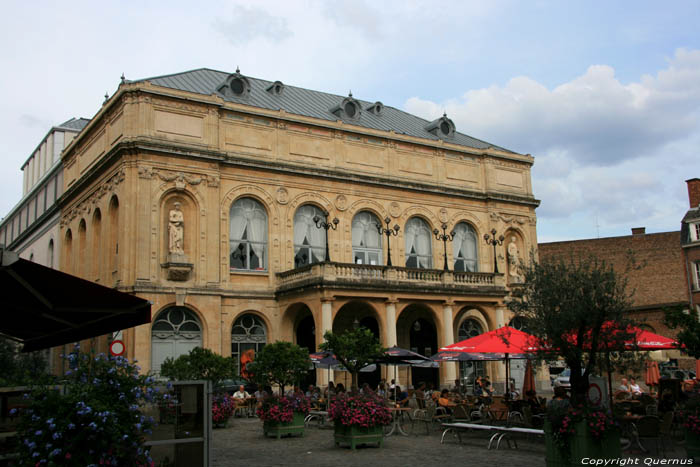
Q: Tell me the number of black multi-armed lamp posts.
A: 4